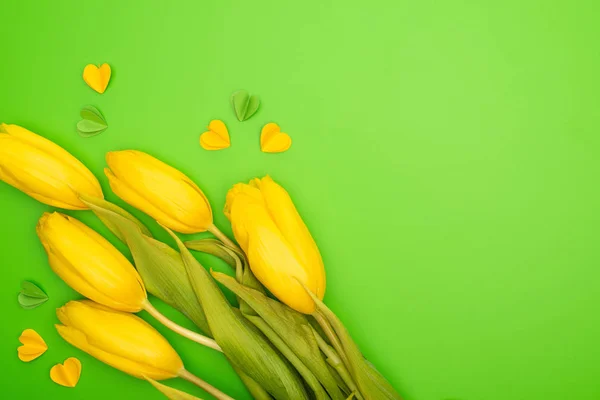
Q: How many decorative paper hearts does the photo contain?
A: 8